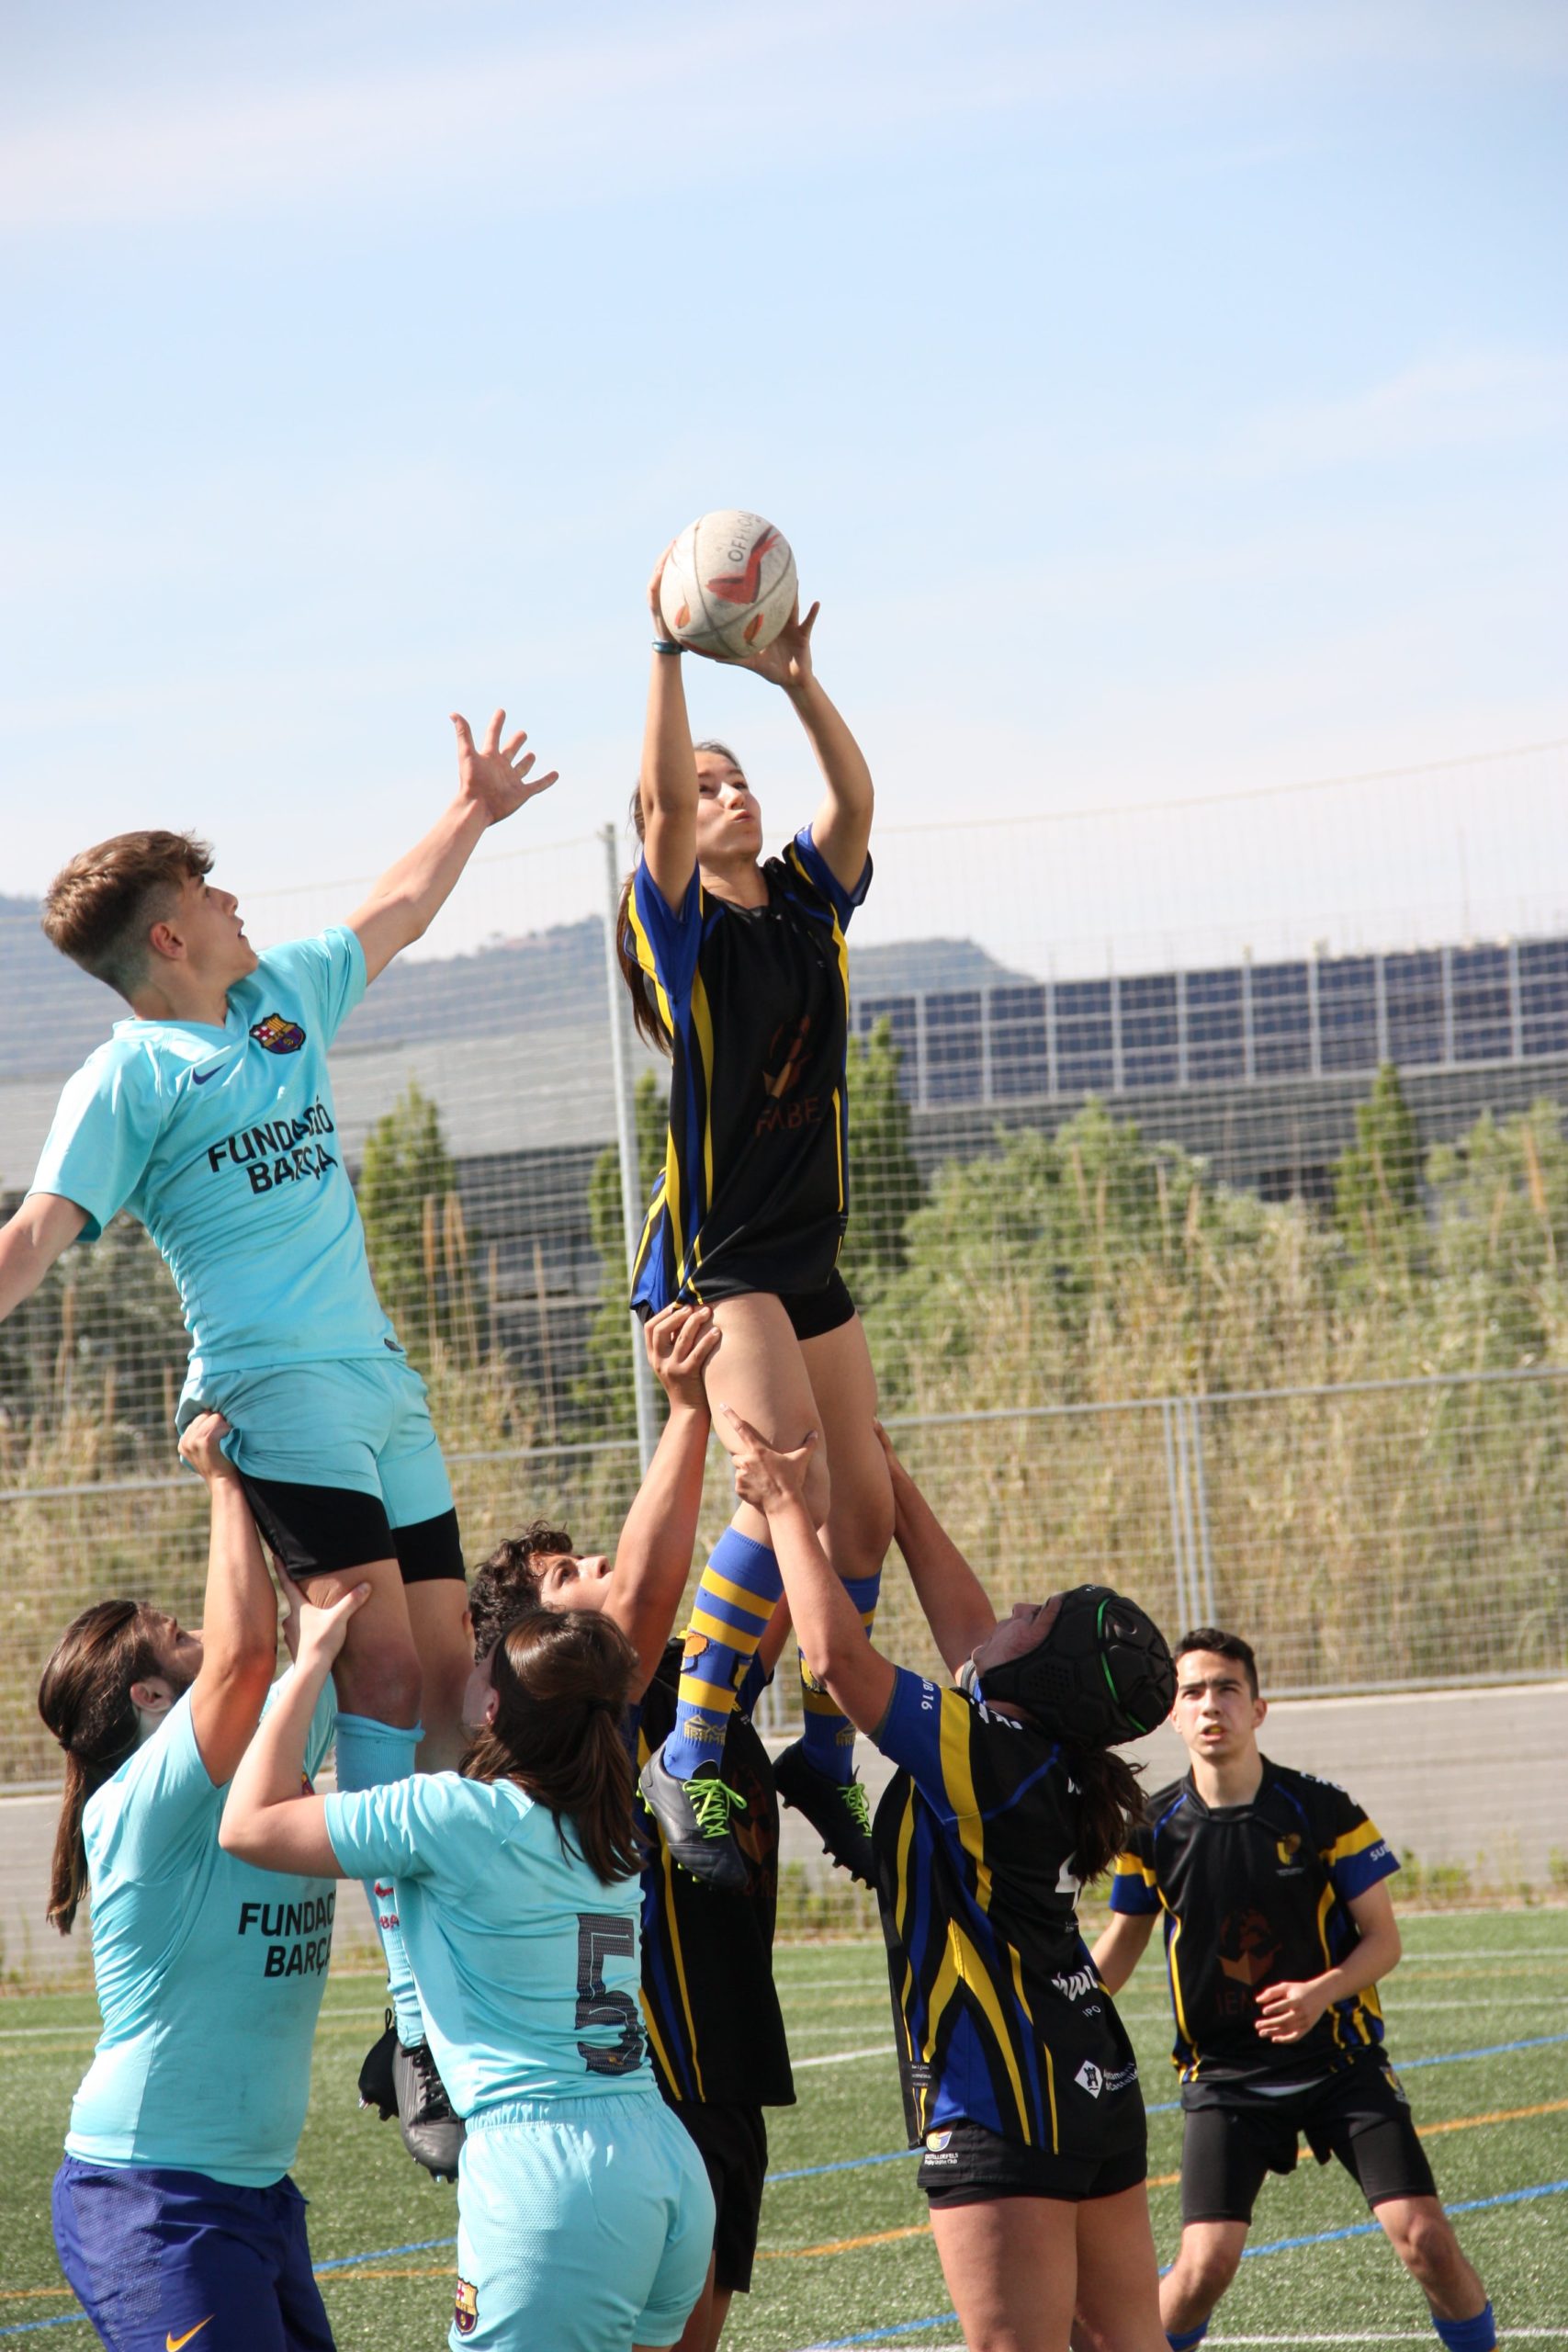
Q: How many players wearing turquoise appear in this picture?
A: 3